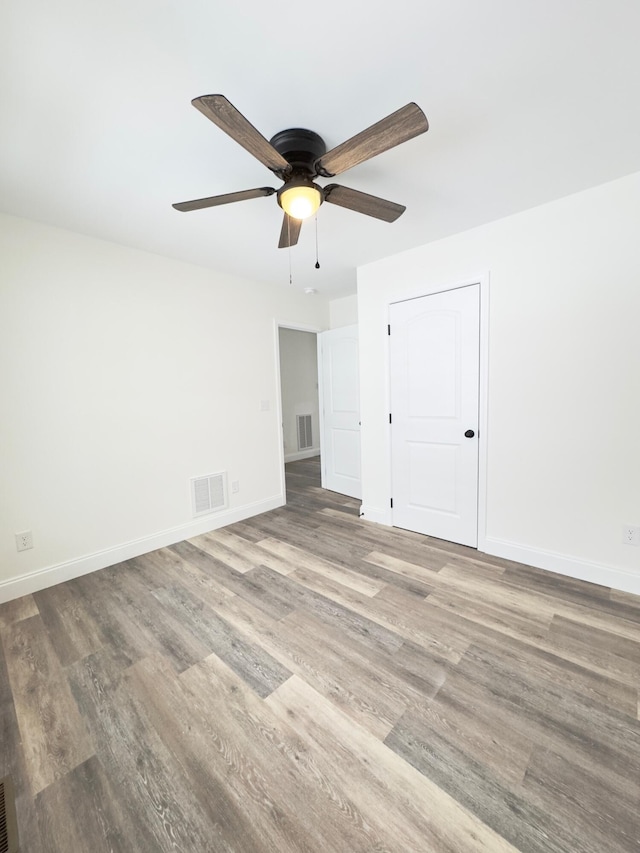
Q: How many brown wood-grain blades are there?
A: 5